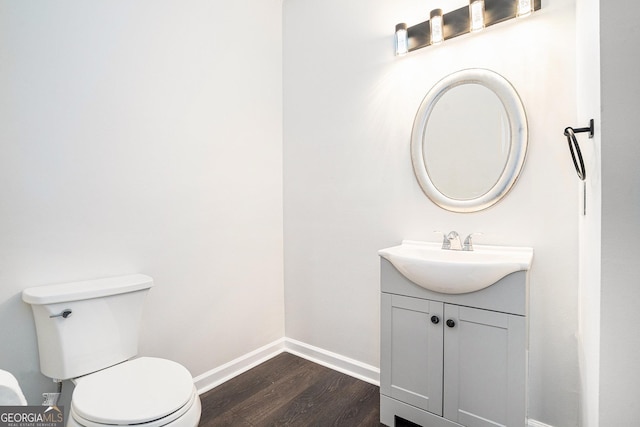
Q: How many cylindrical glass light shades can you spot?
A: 4